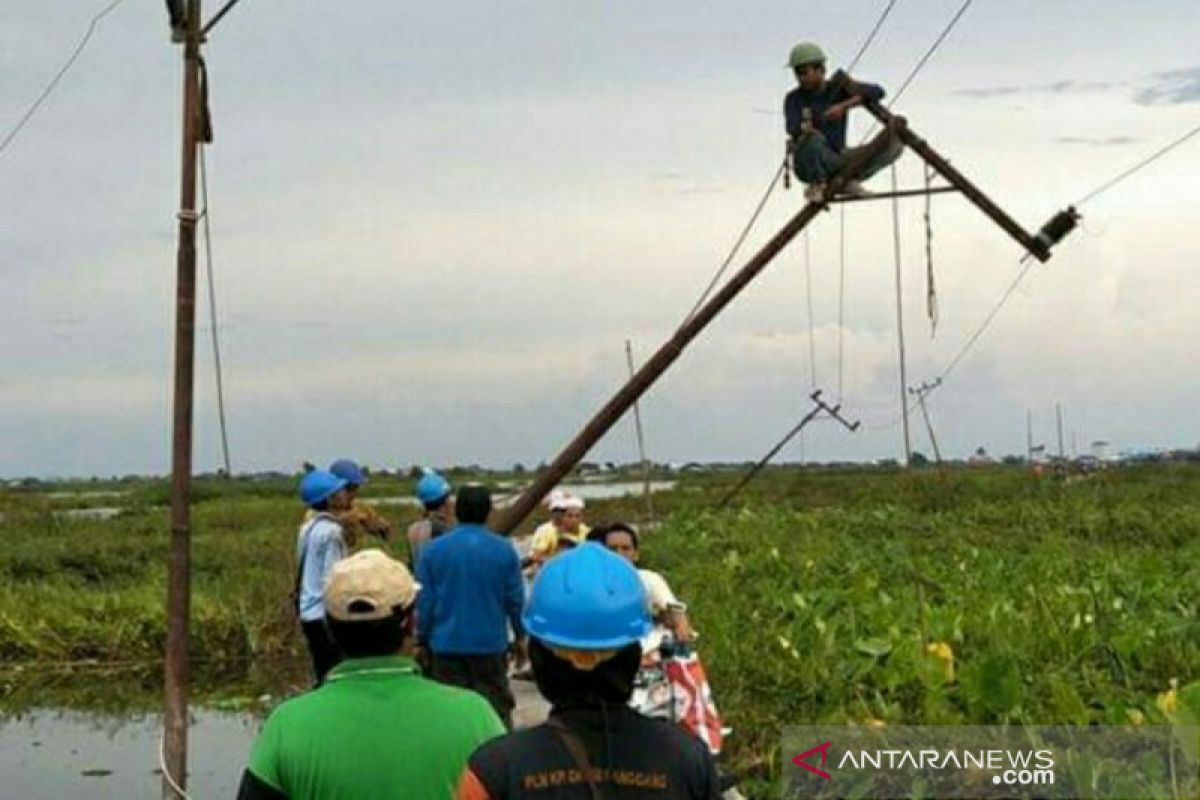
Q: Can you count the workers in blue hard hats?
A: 4